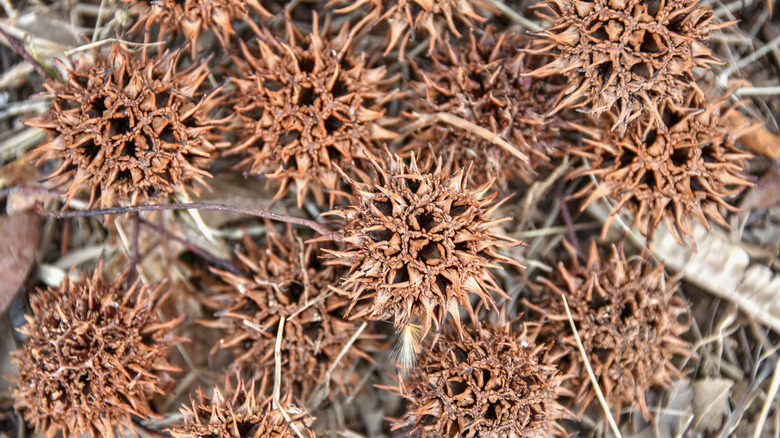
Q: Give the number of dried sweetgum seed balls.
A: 13